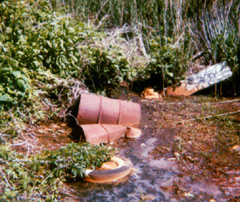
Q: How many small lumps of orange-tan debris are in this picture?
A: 1